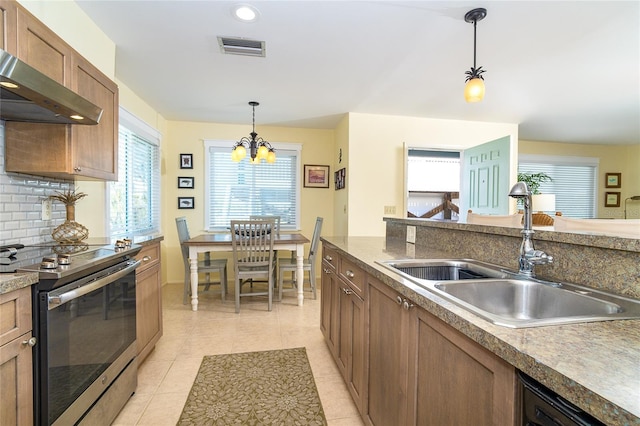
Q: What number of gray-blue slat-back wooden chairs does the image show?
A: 4